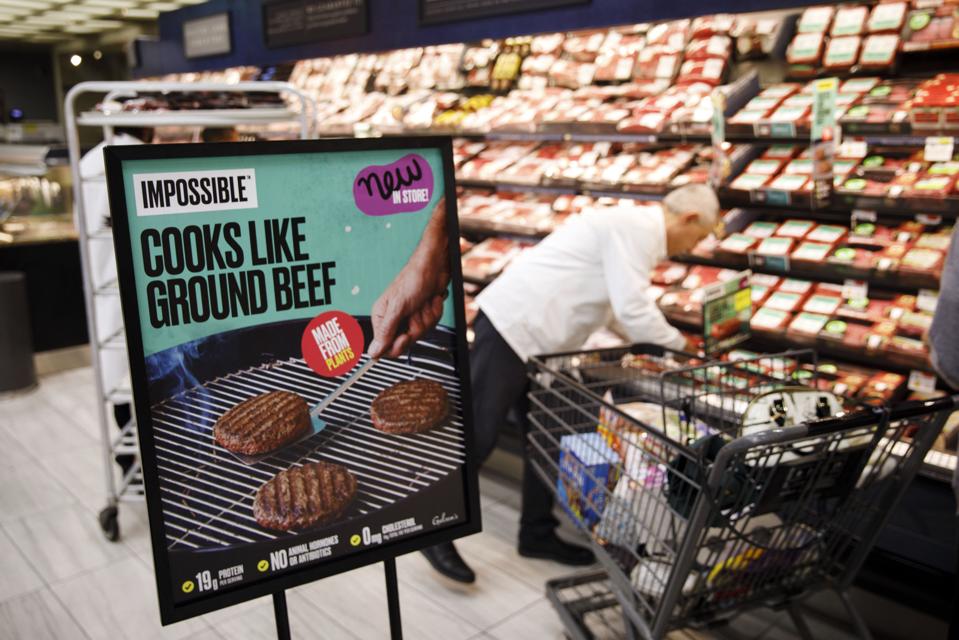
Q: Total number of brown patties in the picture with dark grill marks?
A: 3